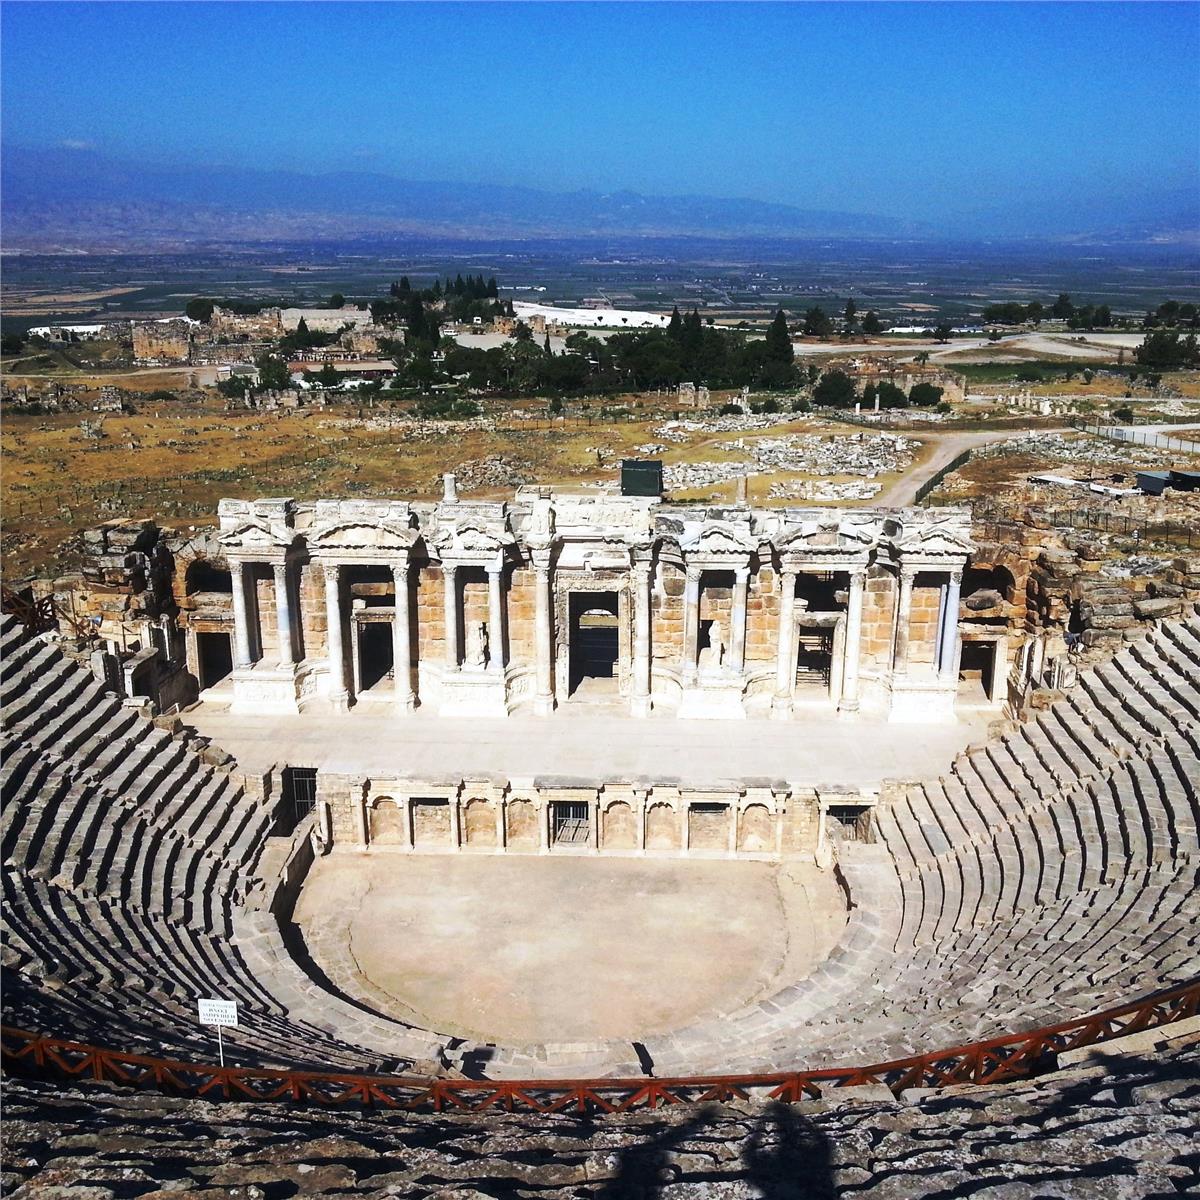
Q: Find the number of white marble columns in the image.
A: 14